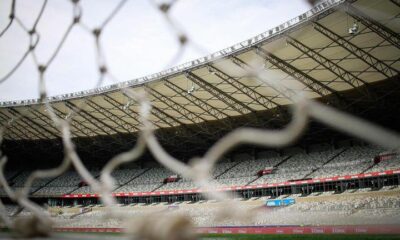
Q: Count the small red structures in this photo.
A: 4